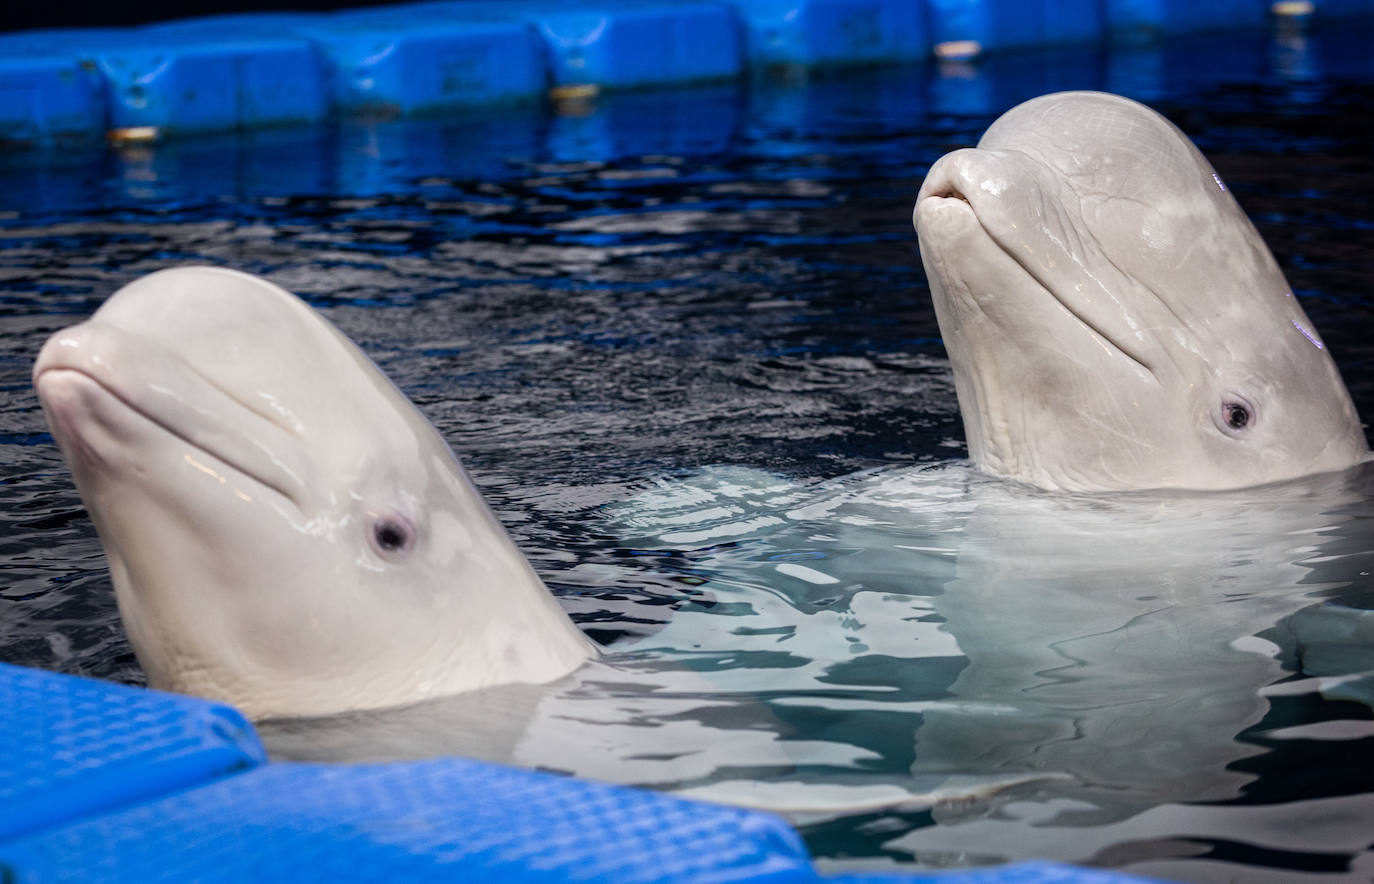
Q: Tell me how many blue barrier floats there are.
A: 11